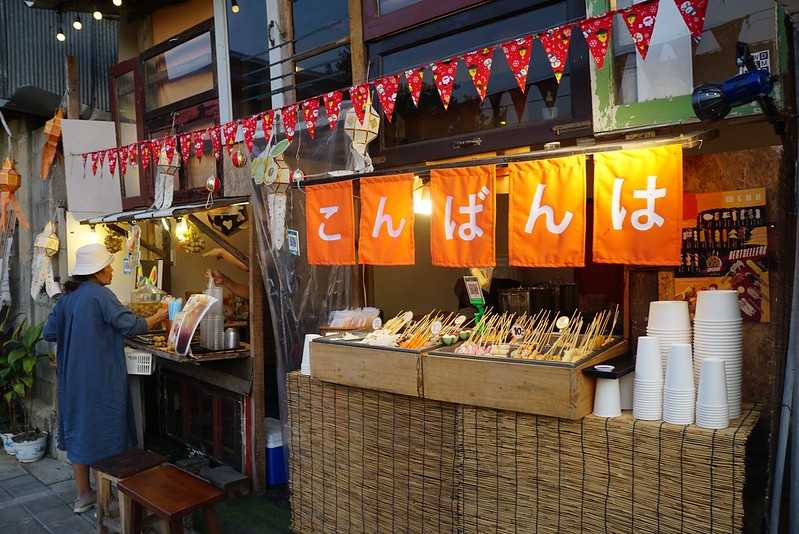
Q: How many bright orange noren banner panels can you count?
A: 5